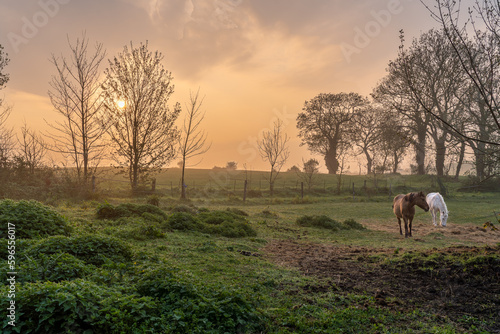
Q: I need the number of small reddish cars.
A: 0